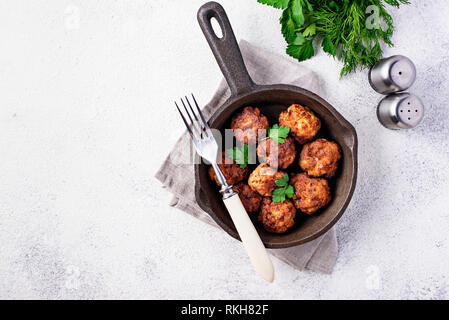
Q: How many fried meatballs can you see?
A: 9